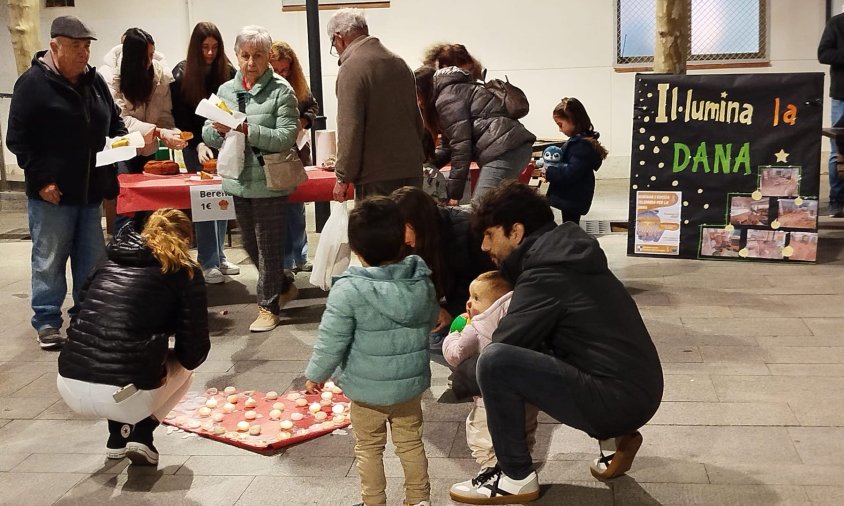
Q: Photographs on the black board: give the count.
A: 6